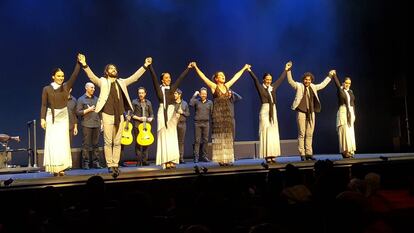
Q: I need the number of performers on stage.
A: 14